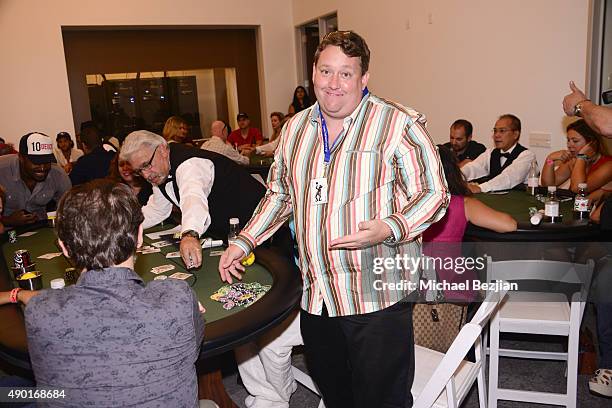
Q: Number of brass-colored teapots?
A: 0